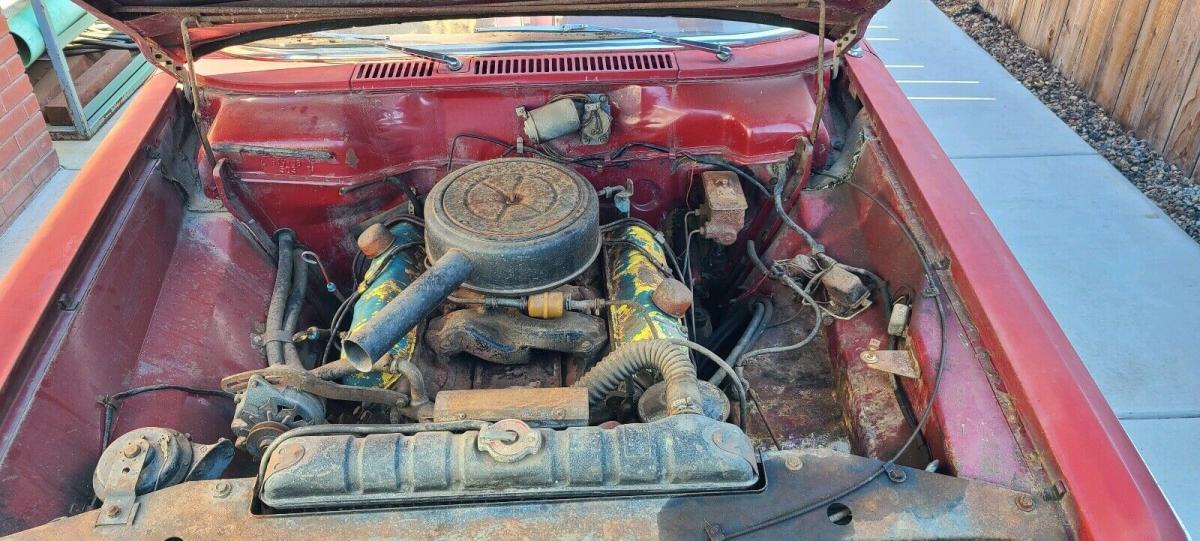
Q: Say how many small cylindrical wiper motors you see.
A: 1